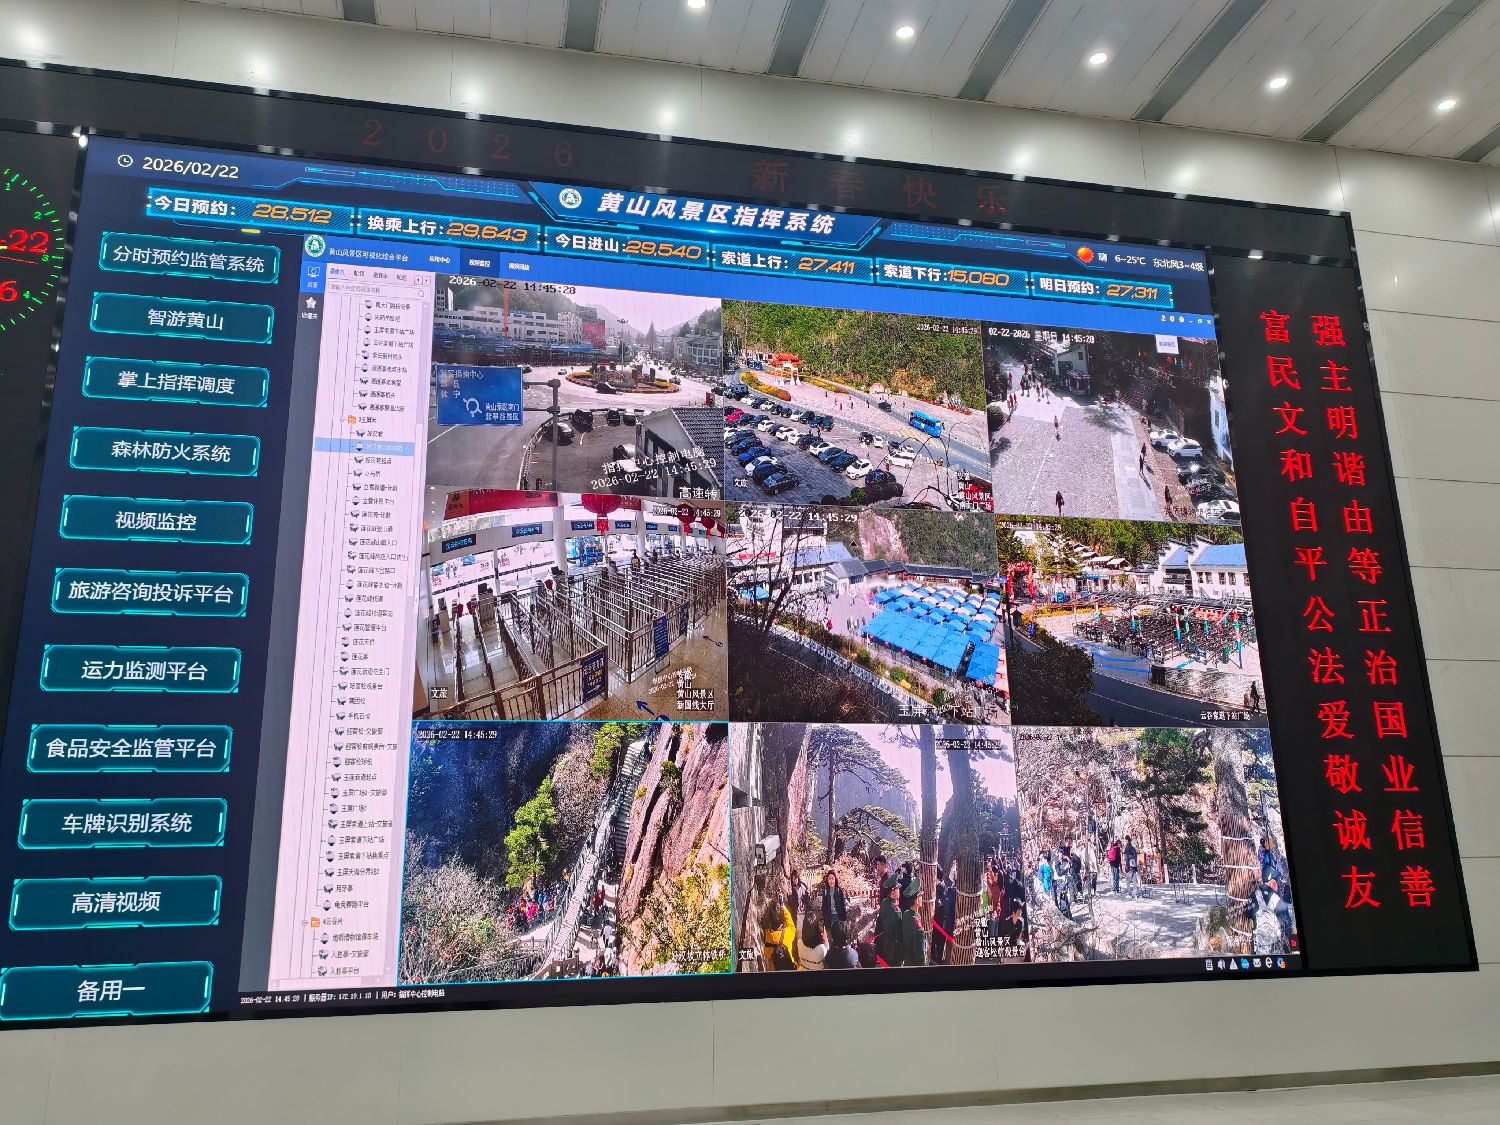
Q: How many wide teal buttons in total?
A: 11